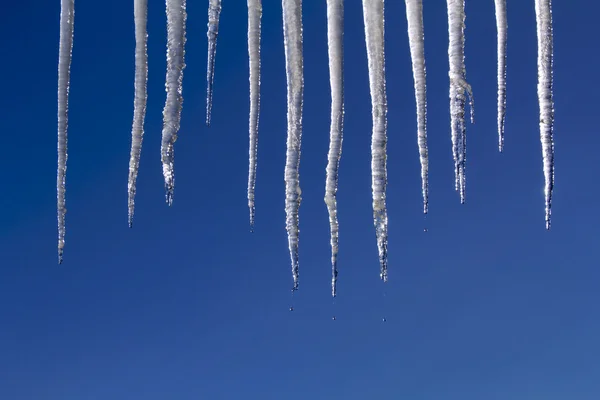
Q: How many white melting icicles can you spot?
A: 12